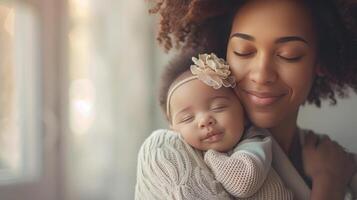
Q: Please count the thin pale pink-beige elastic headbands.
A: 1